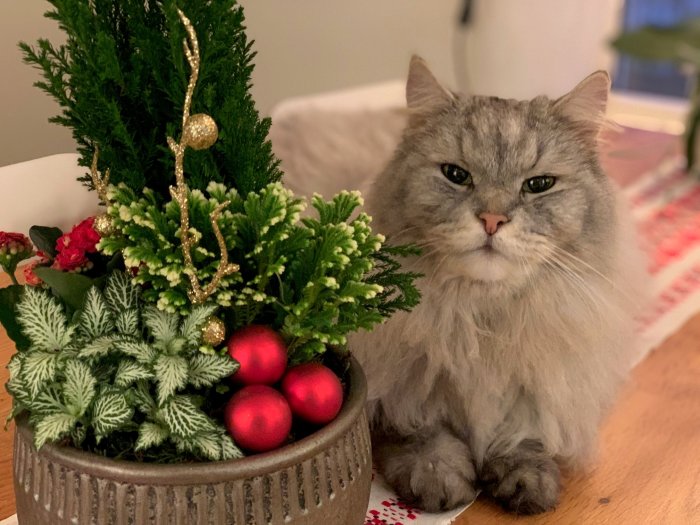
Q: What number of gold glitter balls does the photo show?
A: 3